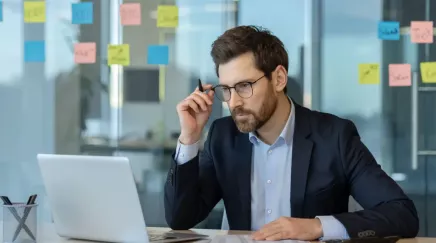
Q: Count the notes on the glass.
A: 14